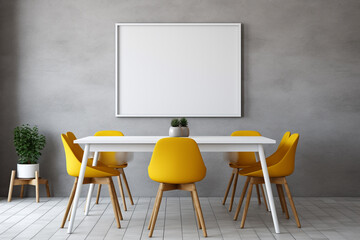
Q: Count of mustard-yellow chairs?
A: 5